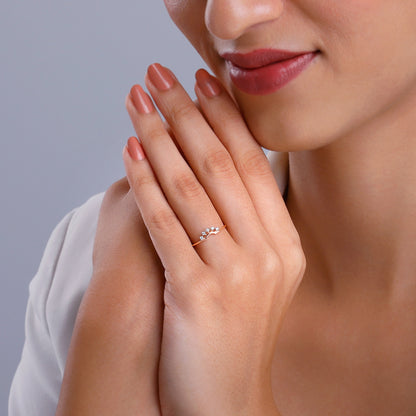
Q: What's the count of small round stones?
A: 5